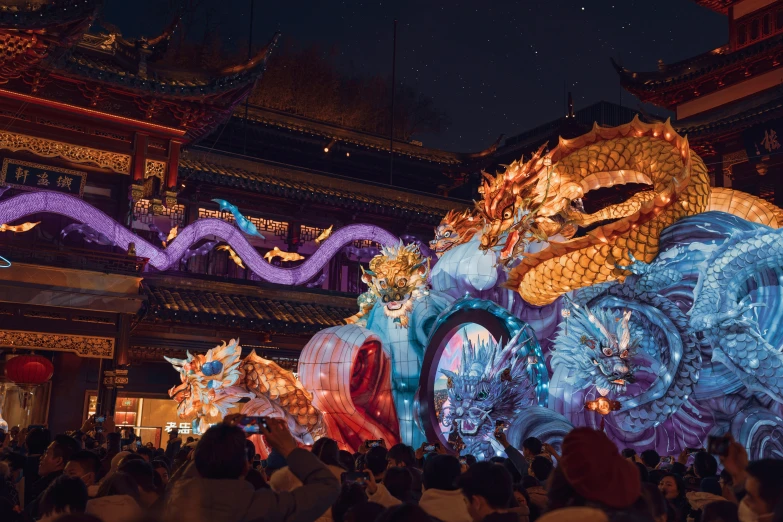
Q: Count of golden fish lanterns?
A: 5